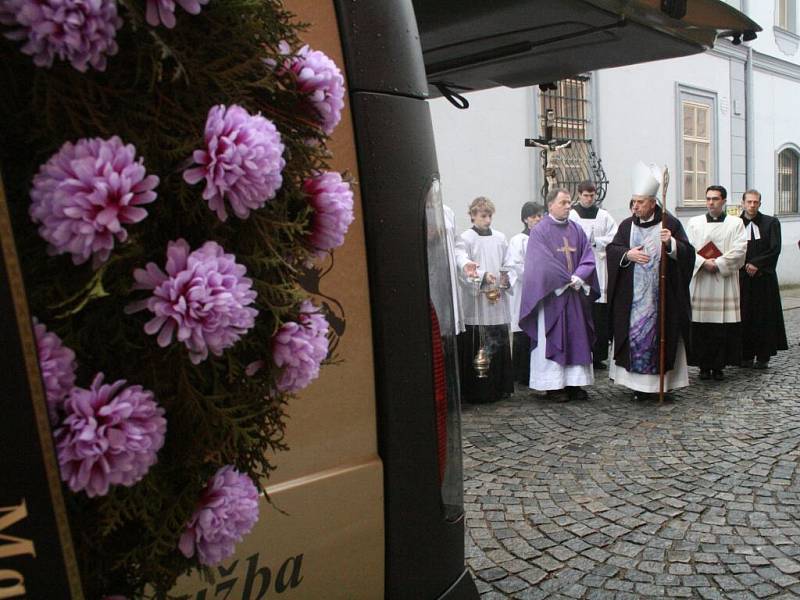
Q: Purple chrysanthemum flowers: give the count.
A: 11